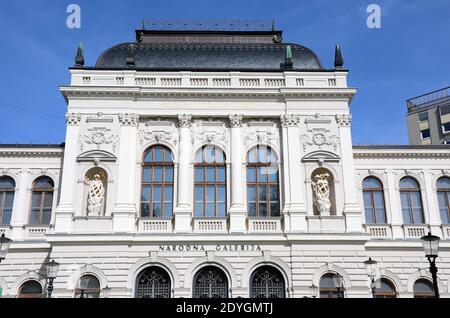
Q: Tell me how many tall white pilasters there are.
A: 6